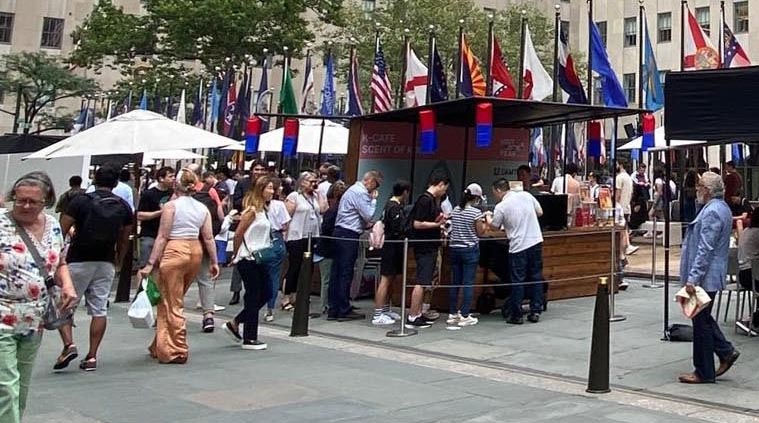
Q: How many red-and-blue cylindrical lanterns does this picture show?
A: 6